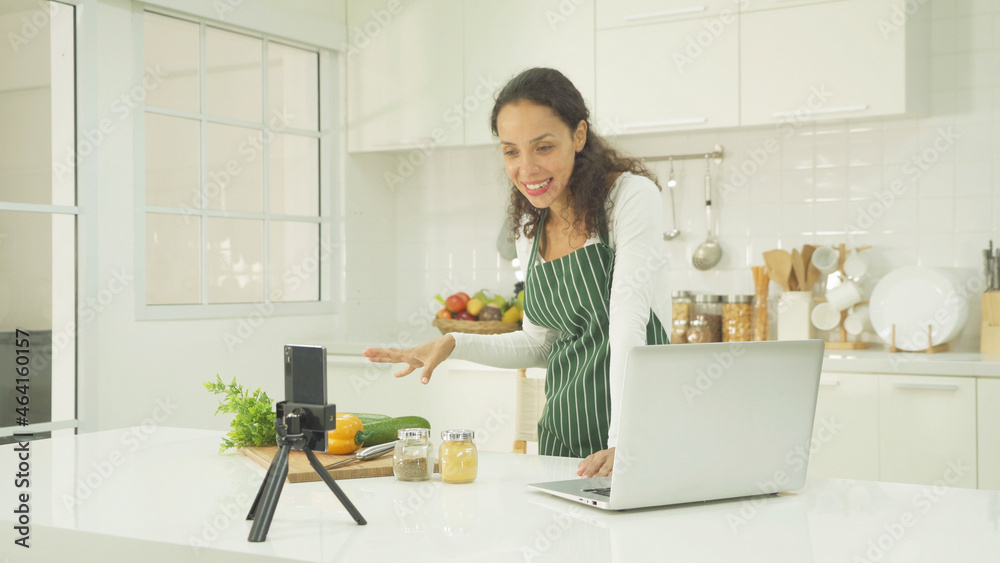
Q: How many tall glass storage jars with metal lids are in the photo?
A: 3